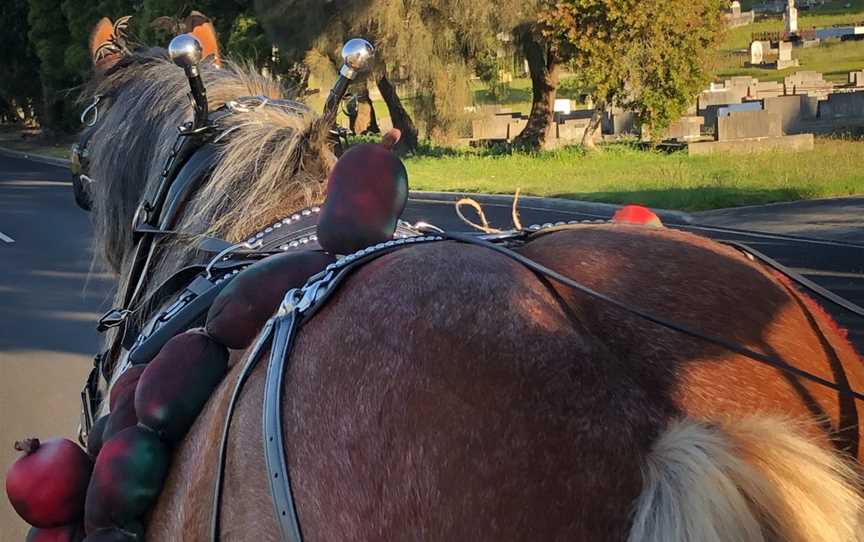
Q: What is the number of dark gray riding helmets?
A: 0